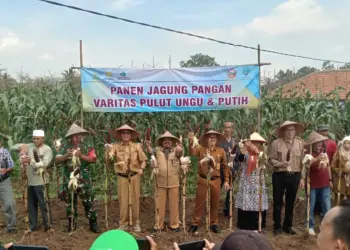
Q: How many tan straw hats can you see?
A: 7